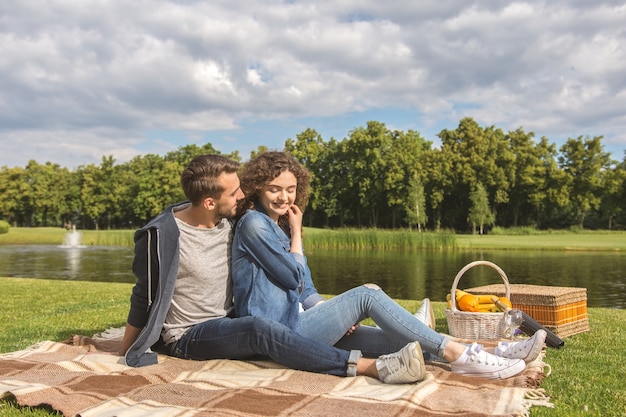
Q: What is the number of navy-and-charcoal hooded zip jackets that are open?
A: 1